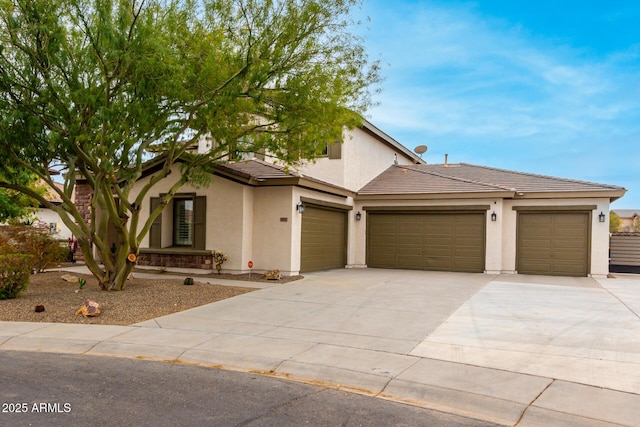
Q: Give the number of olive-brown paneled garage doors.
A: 3